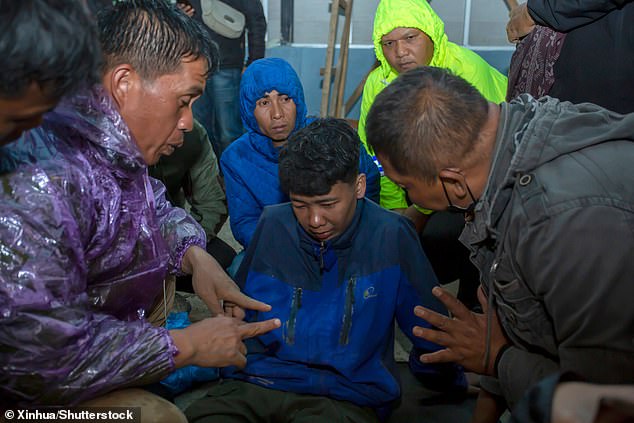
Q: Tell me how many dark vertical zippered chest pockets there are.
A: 2